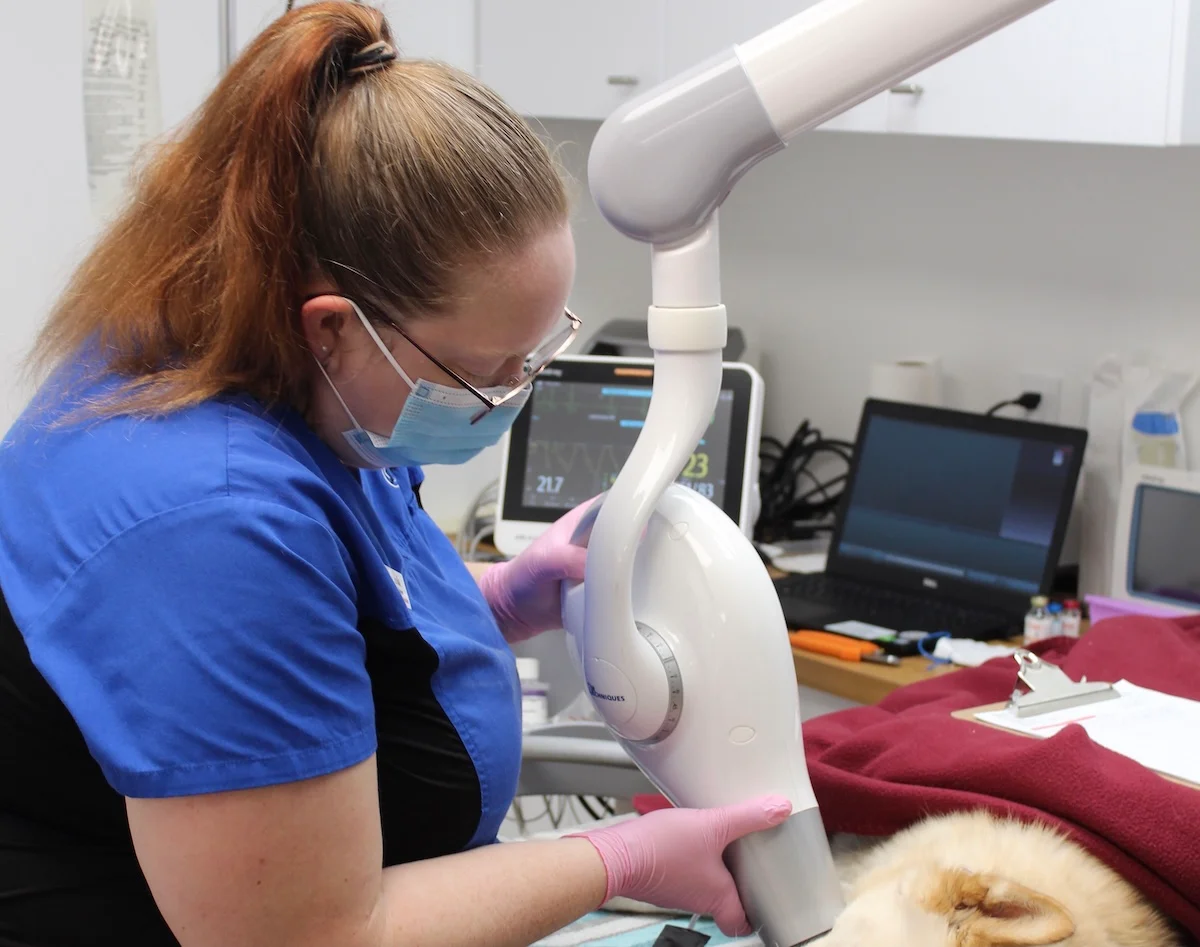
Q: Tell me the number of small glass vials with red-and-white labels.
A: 2